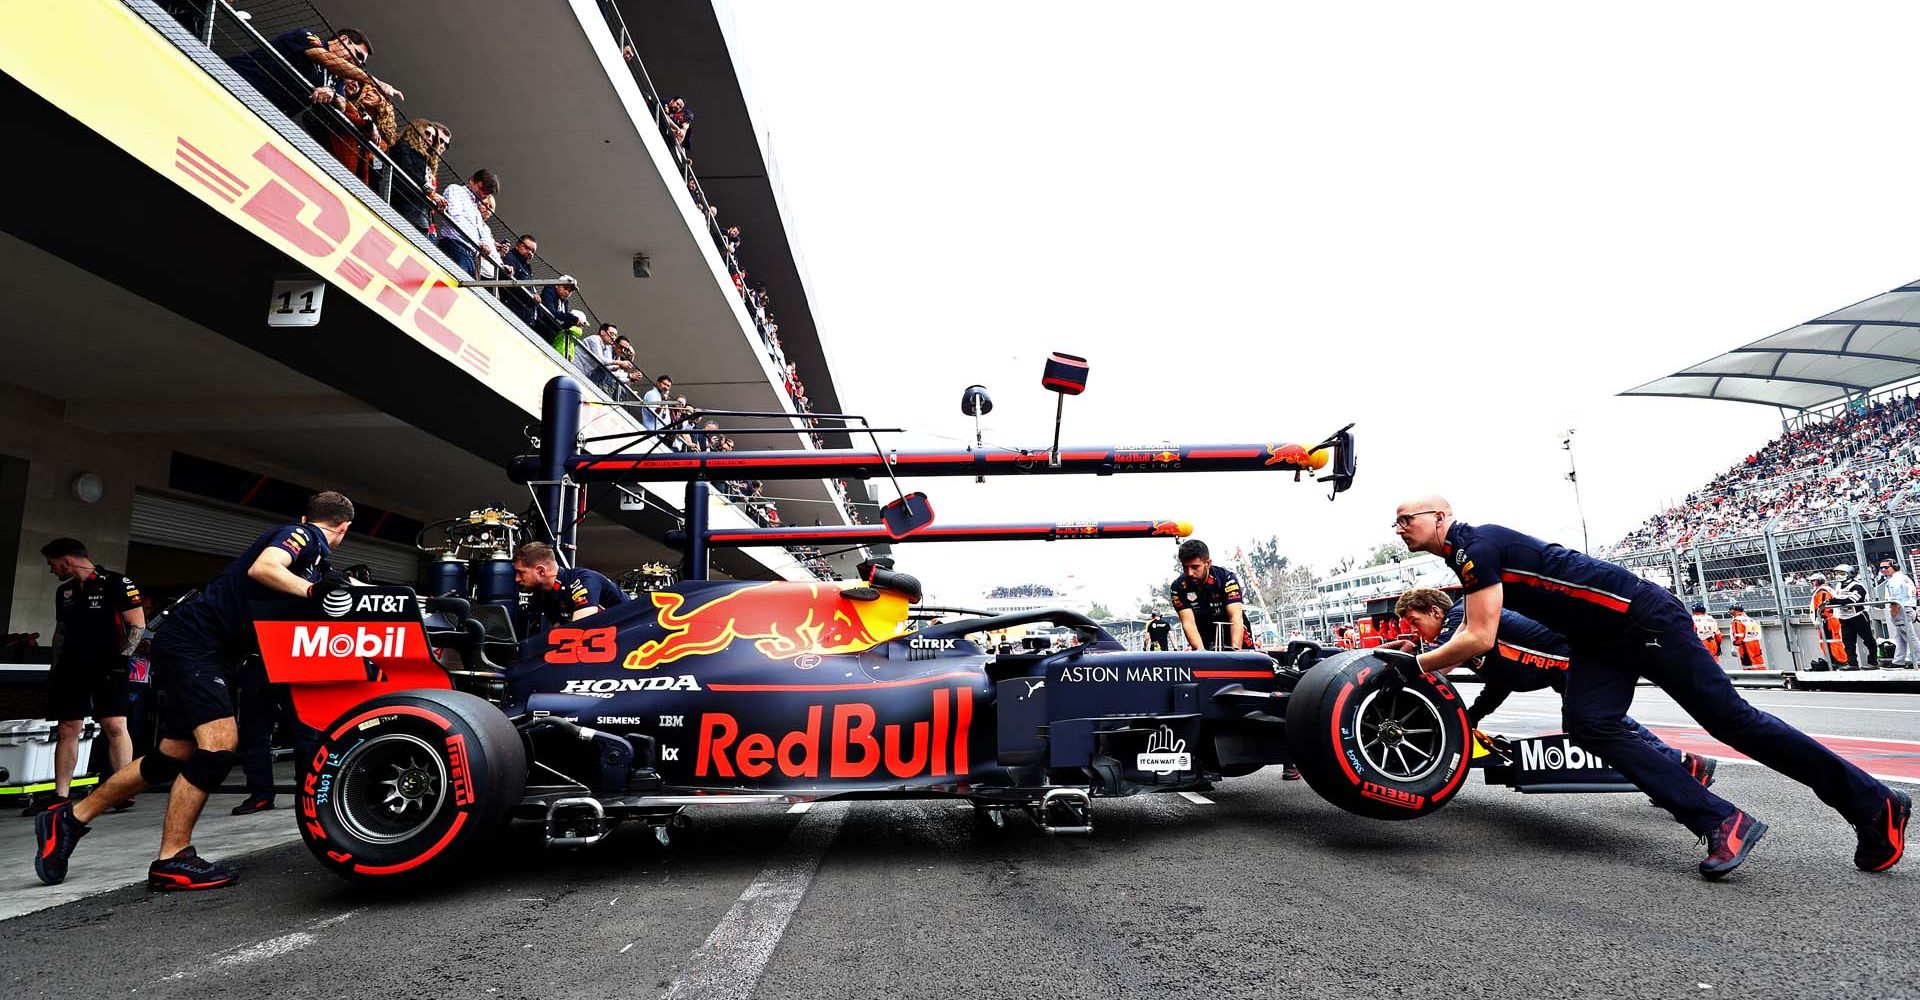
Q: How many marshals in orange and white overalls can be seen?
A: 3